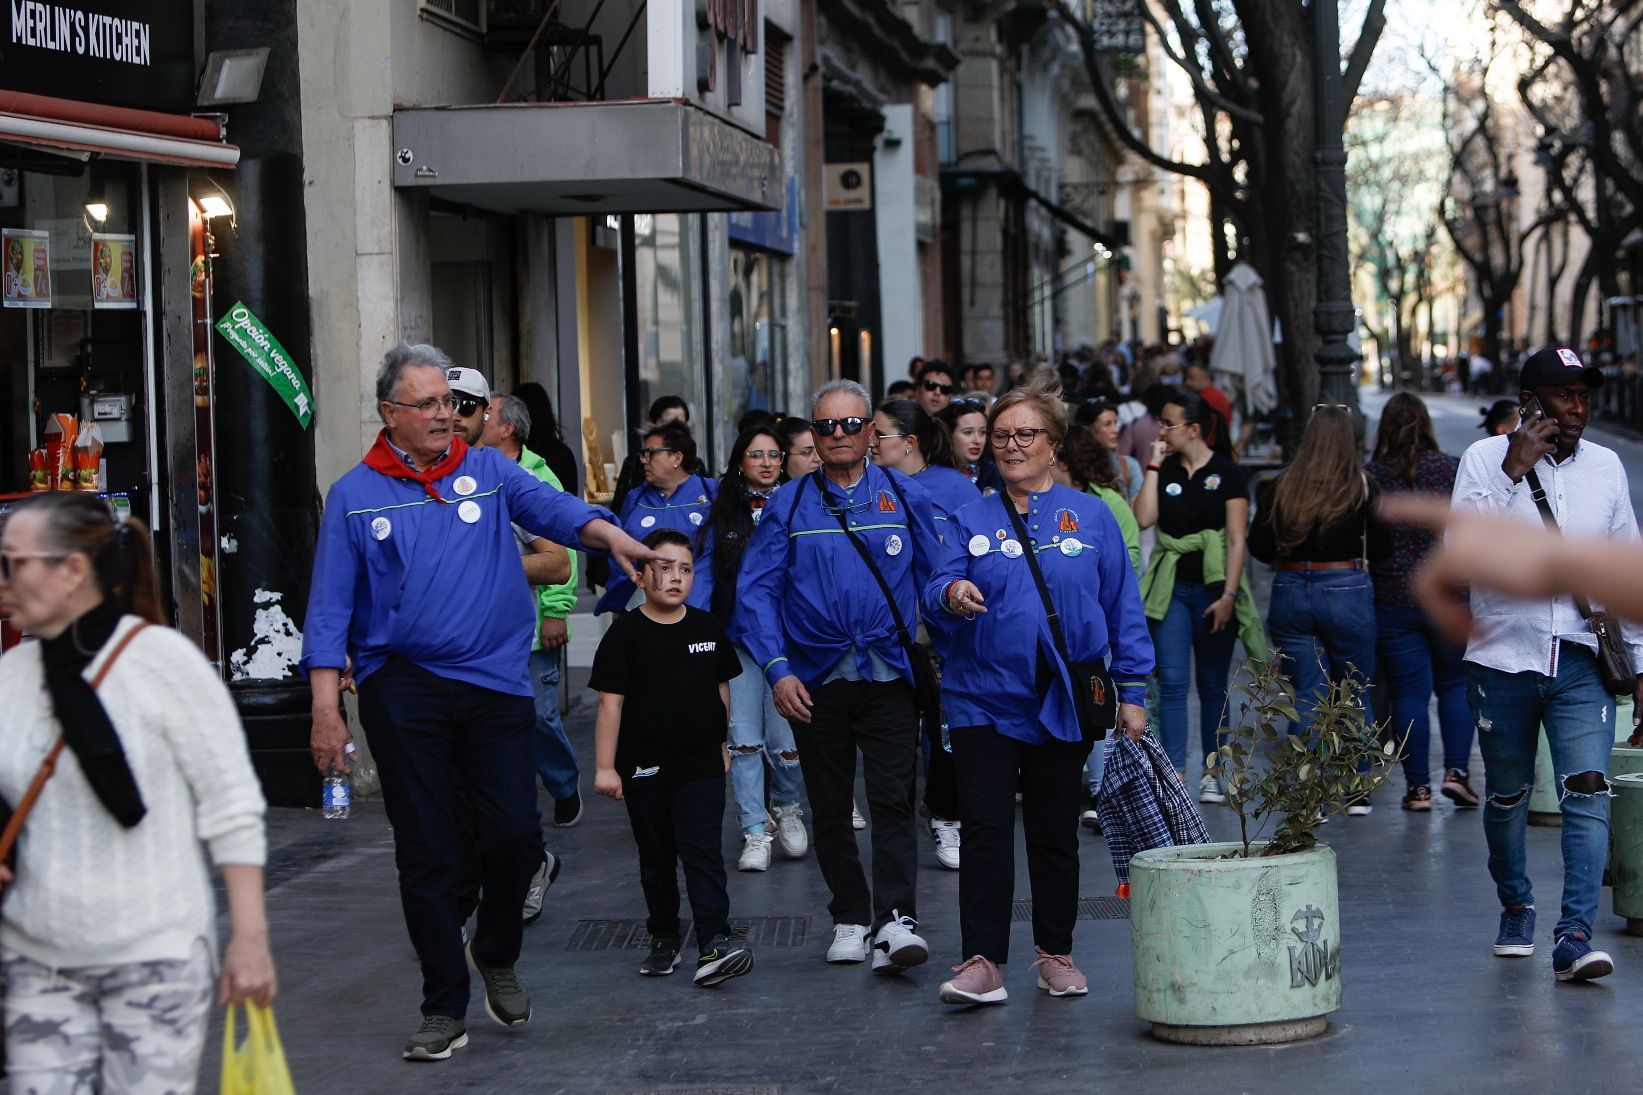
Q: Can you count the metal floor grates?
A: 2